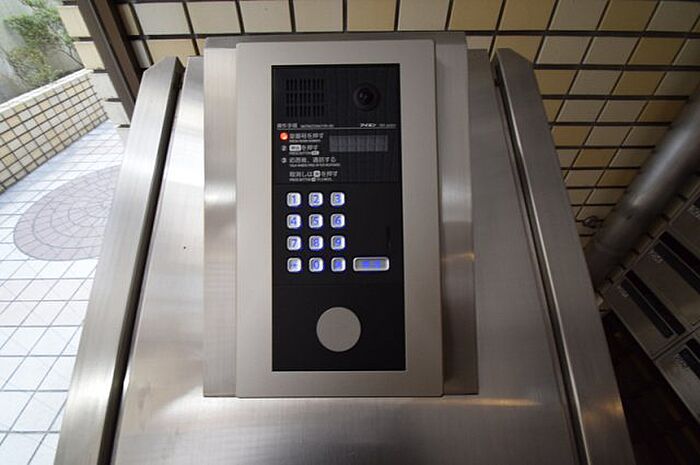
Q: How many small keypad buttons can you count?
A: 12